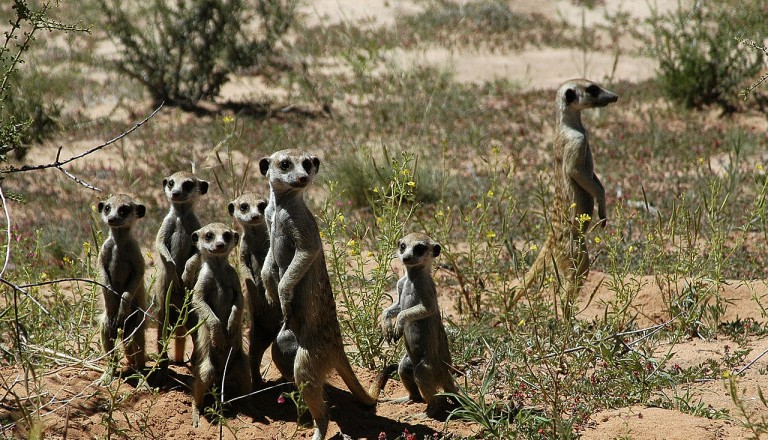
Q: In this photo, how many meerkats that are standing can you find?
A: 7